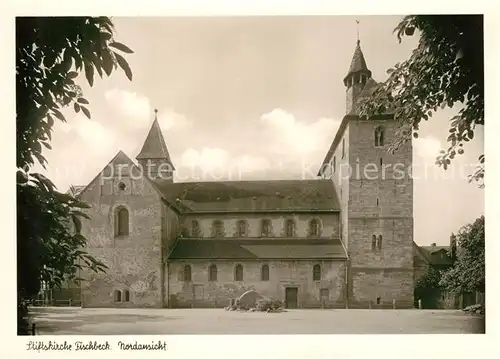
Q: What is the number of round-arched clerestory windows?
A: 6